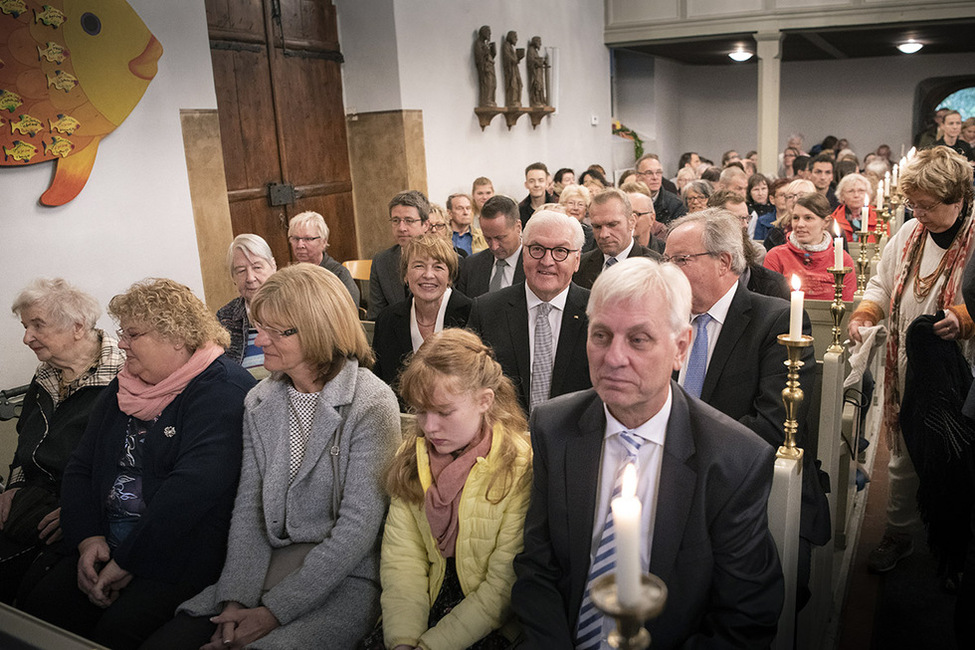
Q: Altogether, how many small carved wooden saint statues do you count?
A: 3